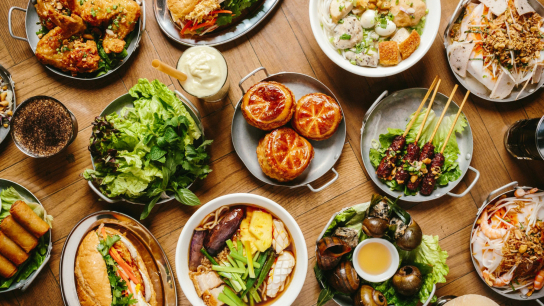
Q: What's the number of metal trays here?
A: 11